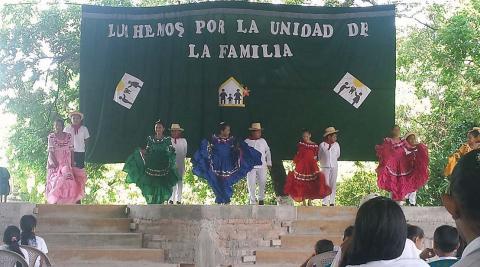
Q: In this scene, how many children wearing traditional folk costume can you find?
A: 11